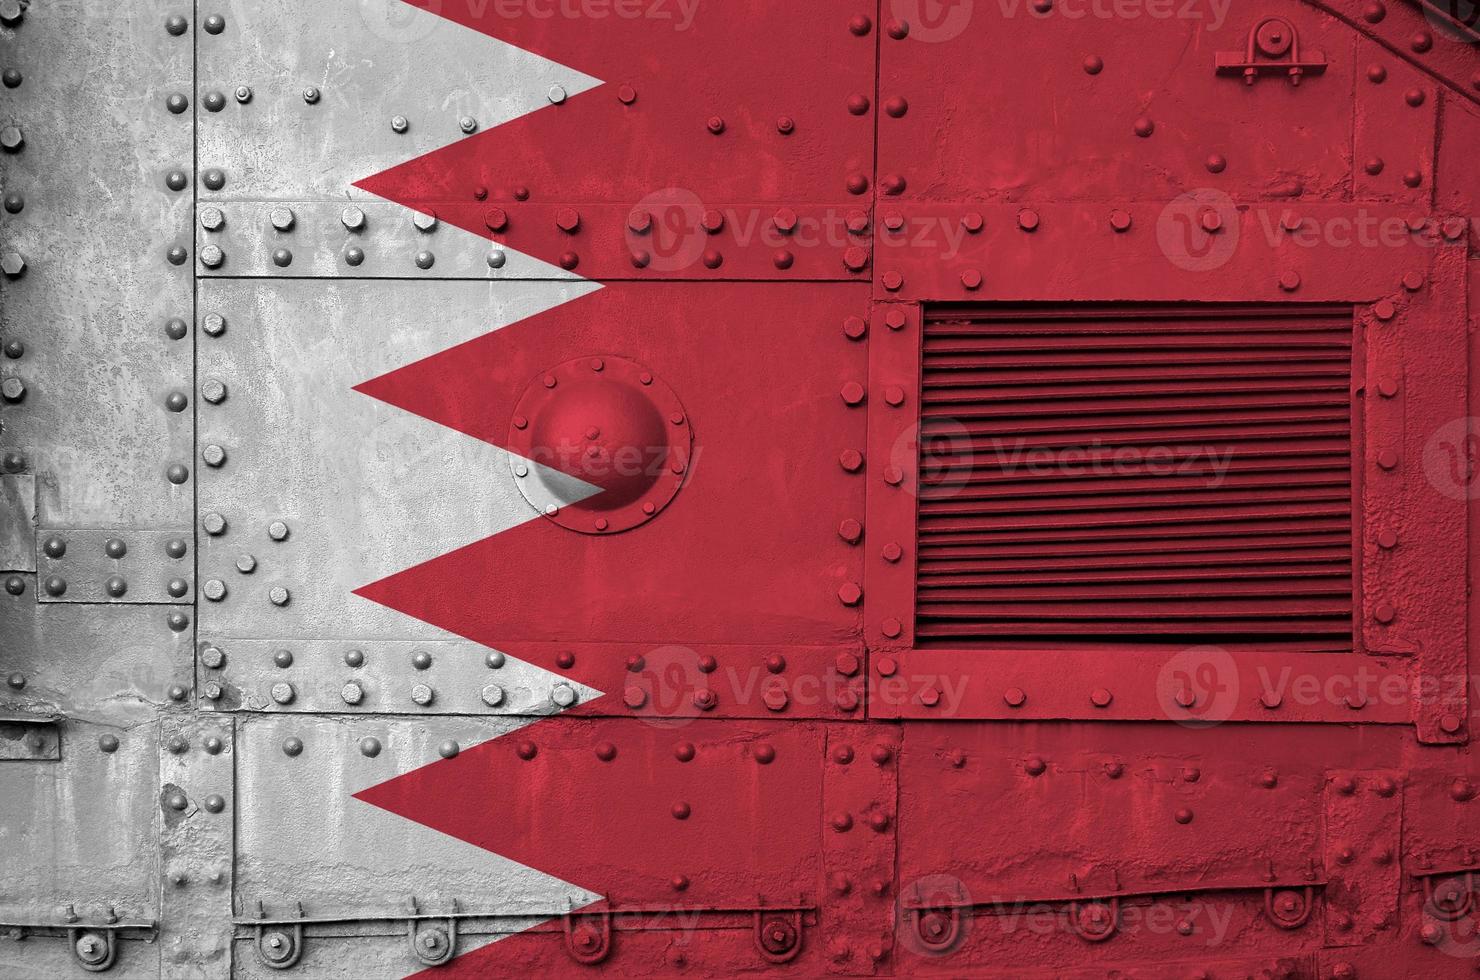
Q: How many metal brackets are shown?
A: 10